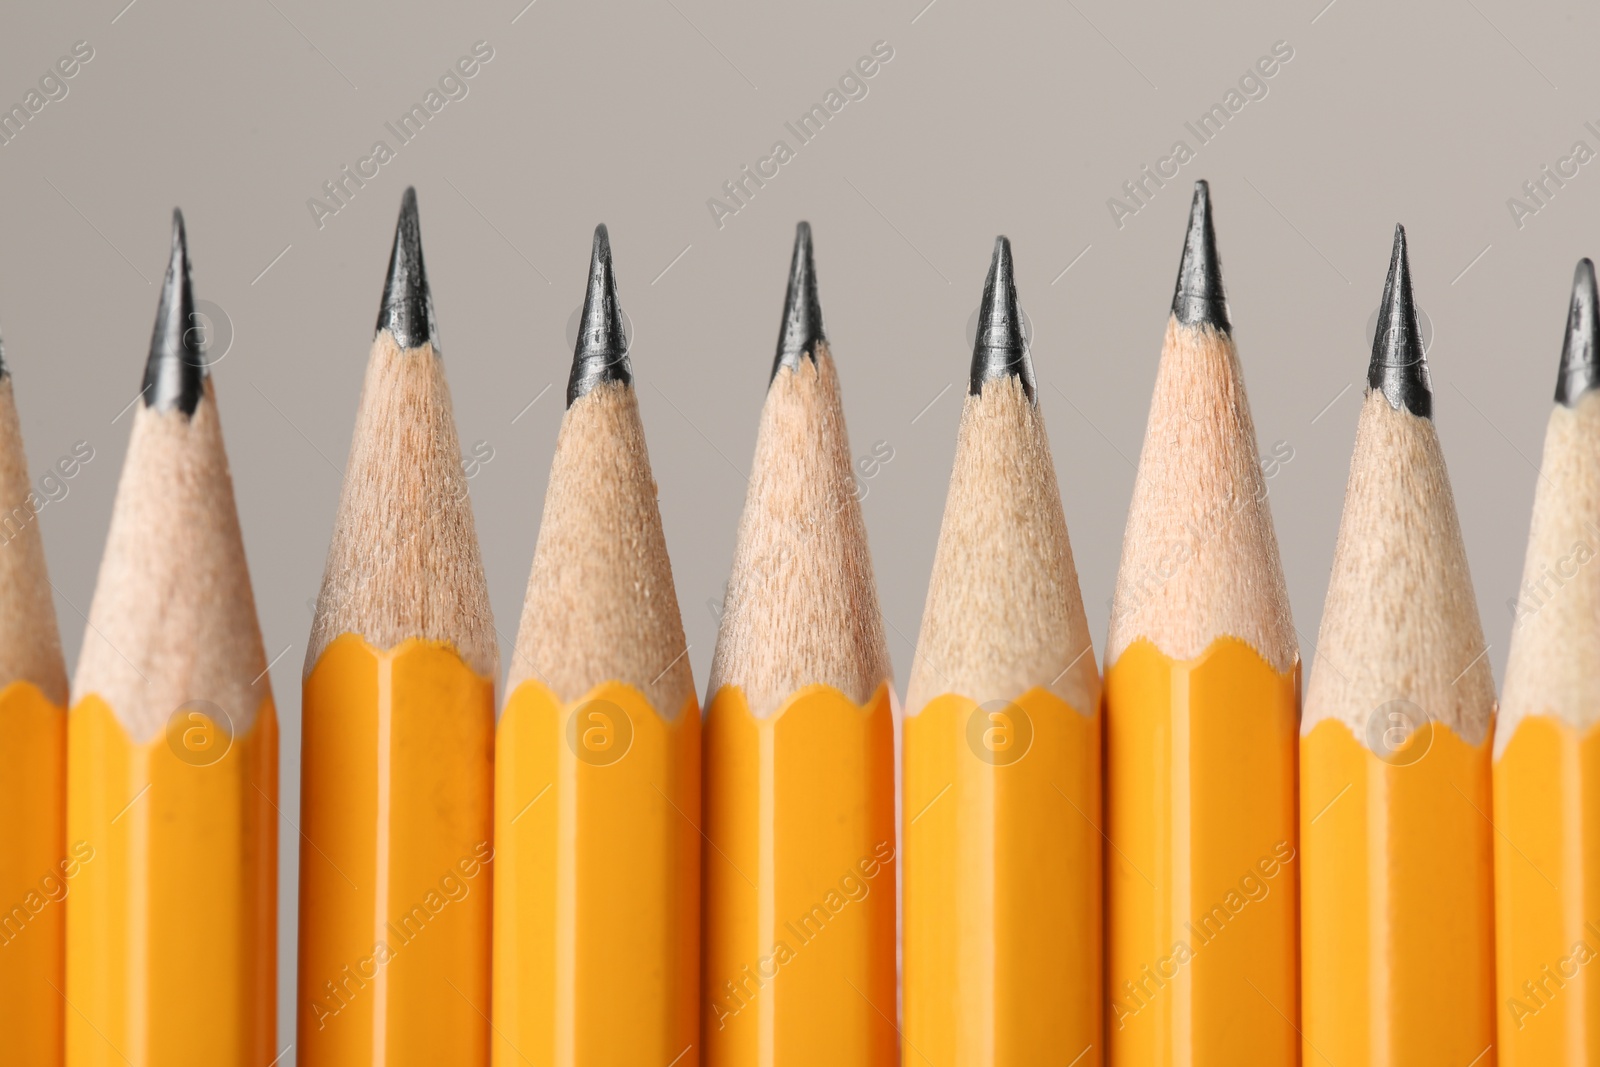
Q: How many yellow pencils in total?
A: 9